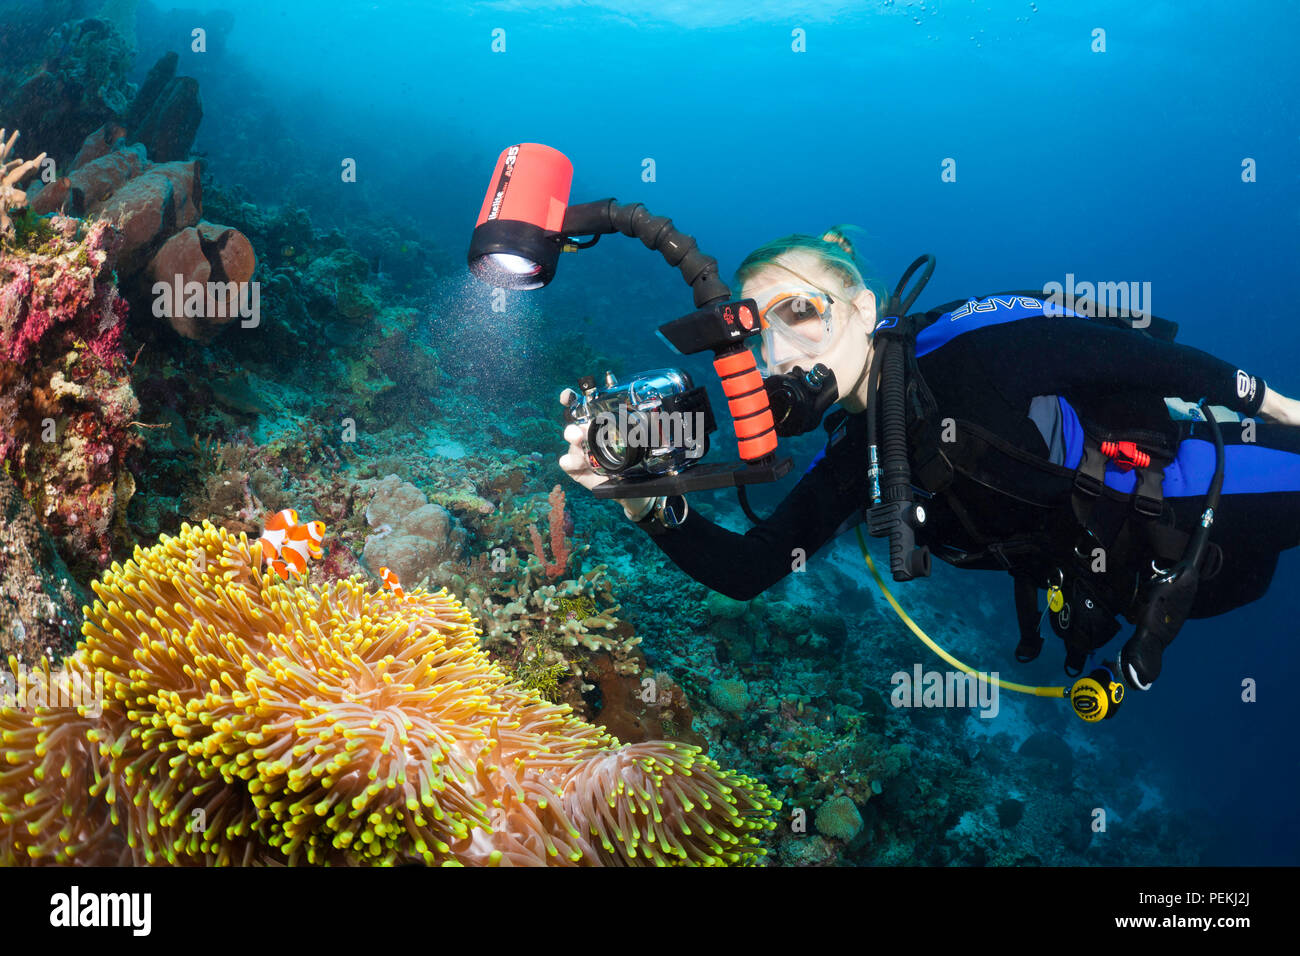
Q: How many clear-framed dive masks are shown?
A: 1